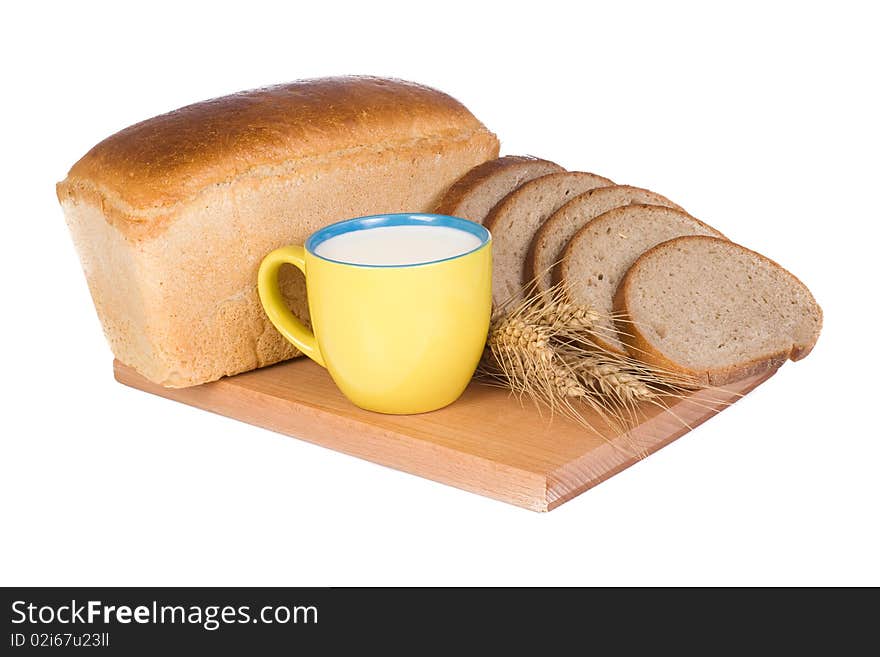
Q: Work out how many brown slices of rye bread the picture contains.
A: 5